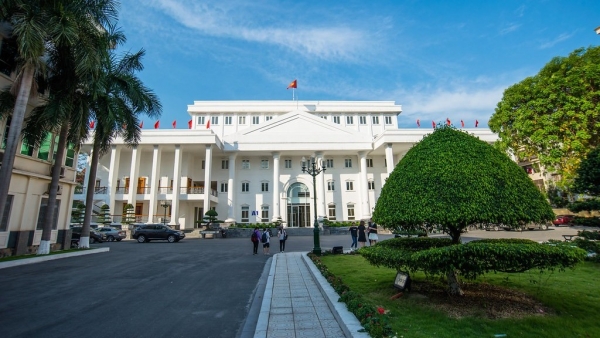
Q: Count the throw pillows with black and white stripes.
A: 0